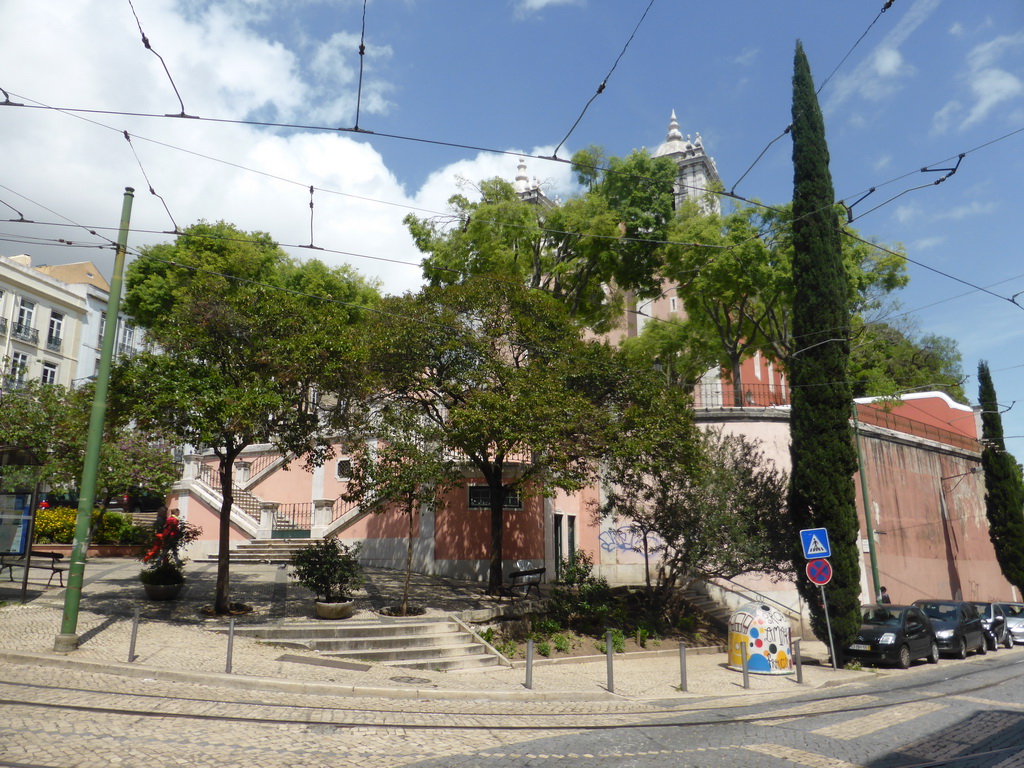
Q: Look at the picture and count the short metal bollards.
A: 7